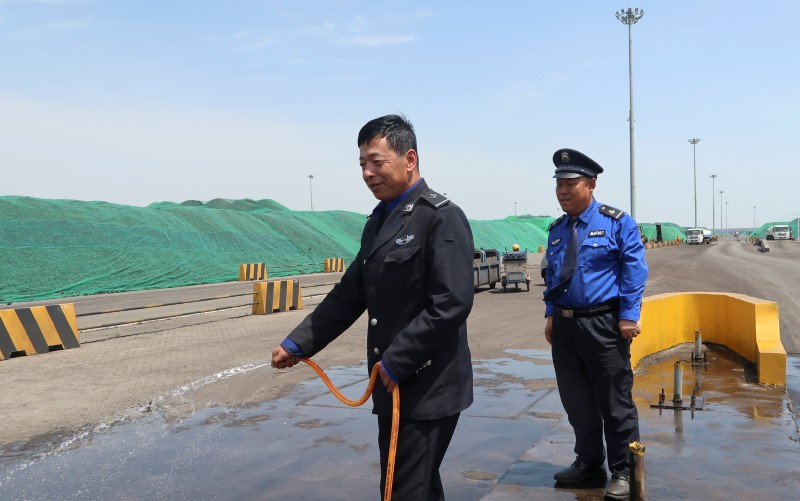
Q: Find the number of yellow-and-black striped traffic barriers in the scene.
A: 4